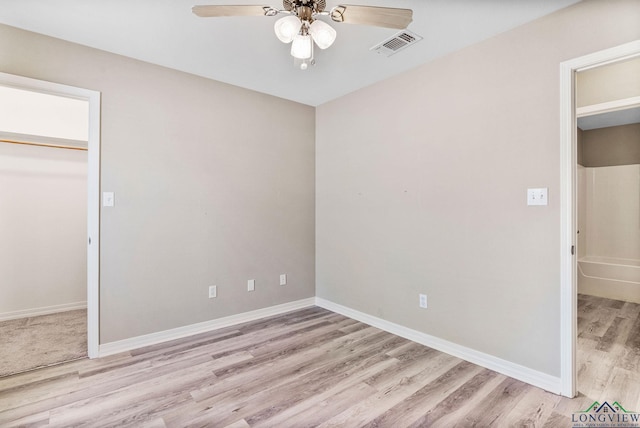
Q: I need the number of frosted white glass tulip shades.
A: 3